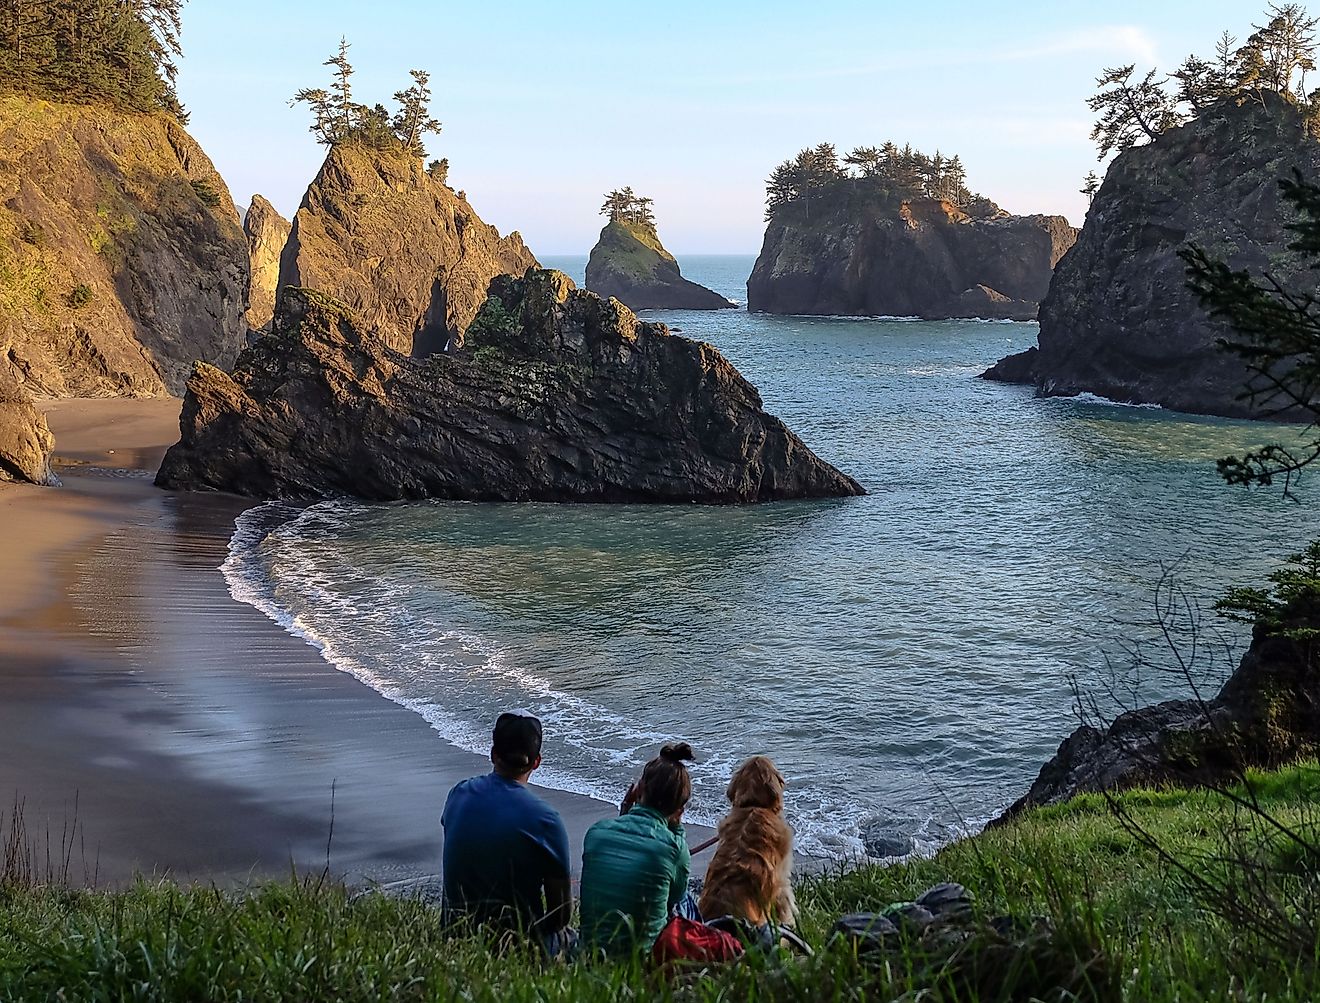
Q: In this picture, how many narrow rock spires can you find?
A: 1